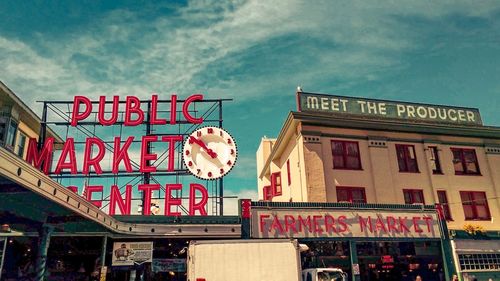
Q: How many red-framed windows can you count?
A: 11